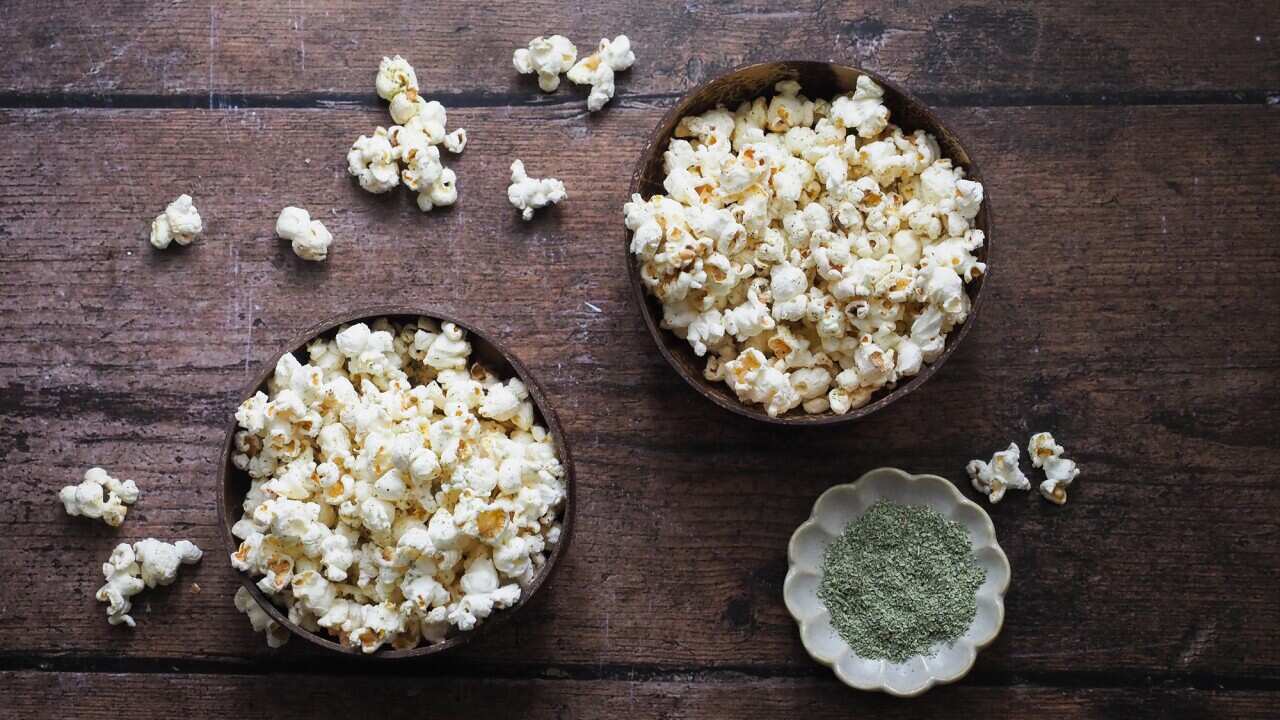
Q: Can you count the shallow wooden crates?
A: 0